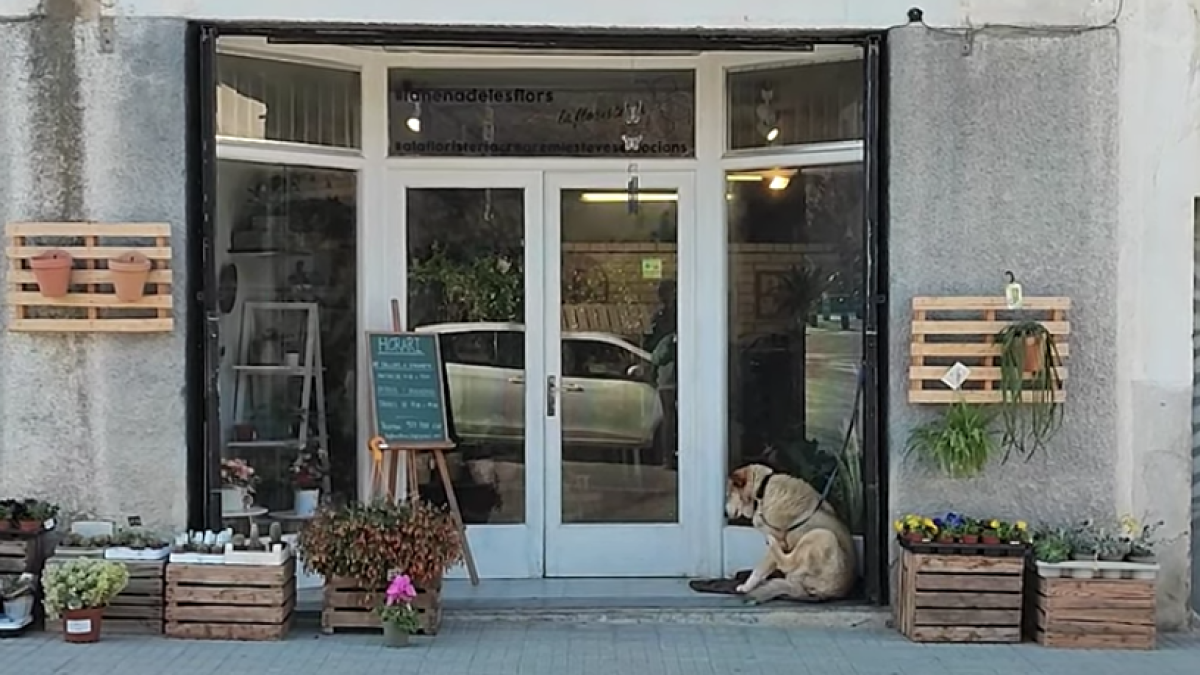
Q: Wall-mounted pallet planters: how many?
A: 2